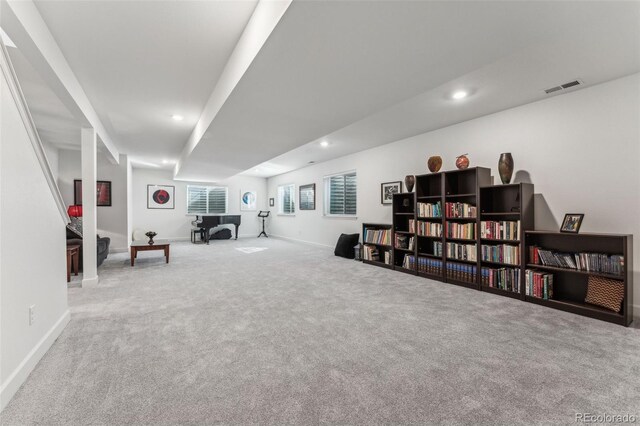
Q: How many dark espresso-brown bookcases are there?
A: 6